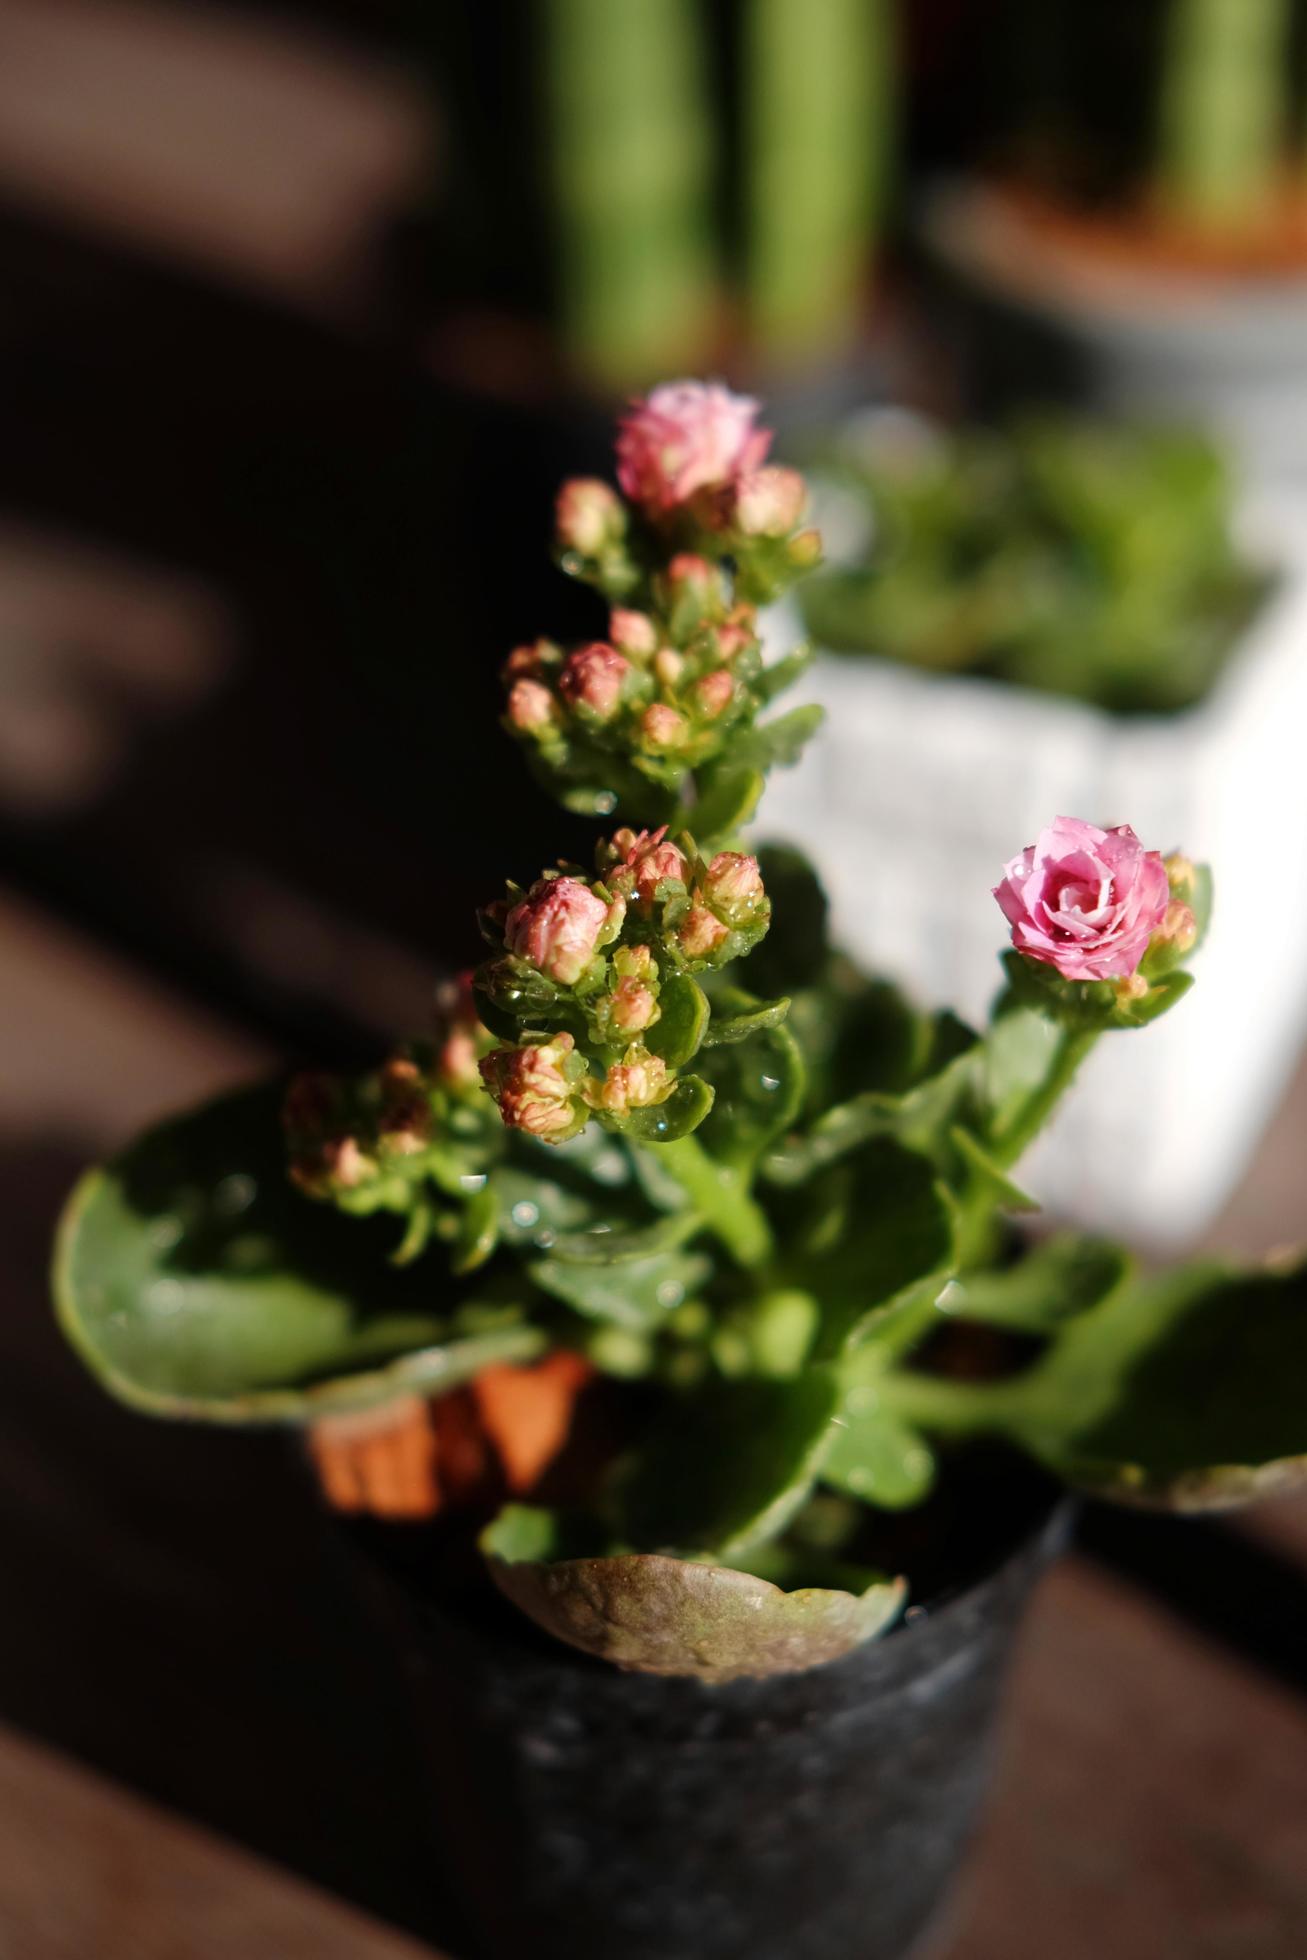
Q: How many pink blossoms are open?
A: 2